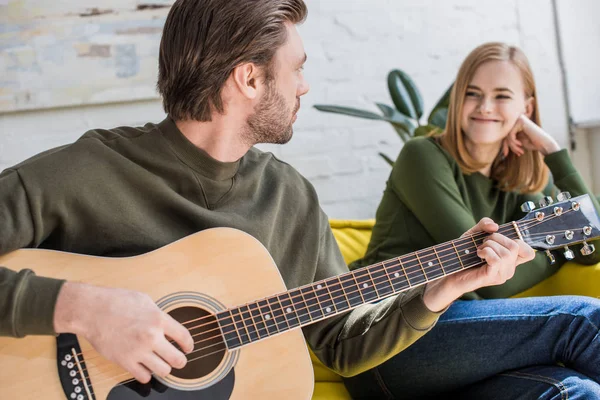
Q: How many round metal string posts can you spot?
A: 6